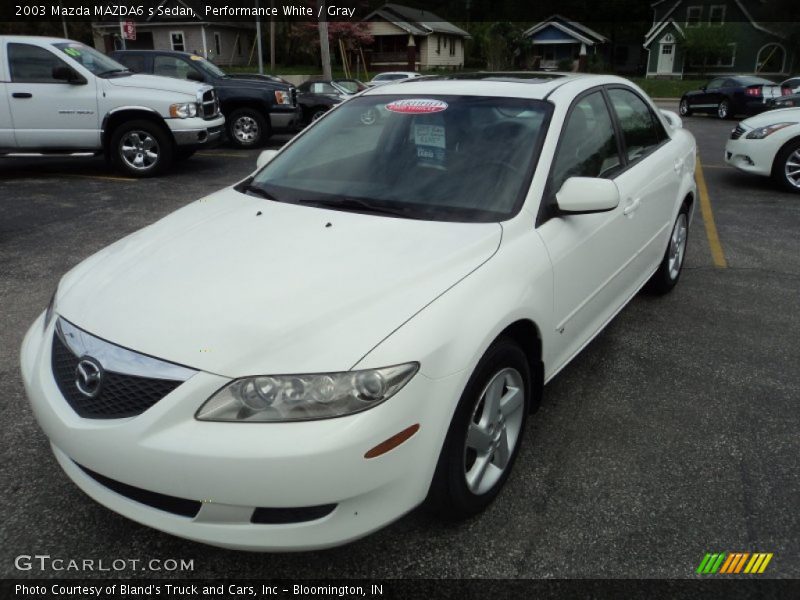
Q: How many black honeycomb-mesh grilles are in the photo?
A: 1